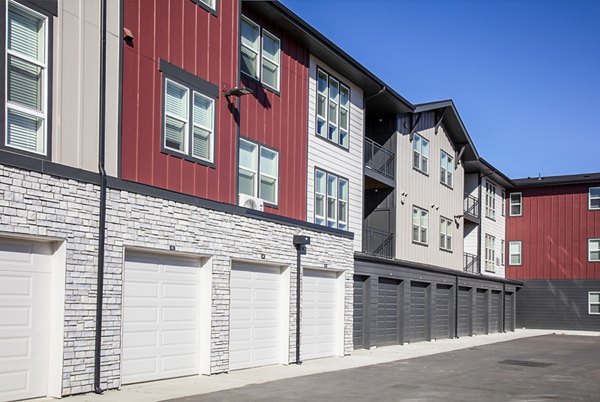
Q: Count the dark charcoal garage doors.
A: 8